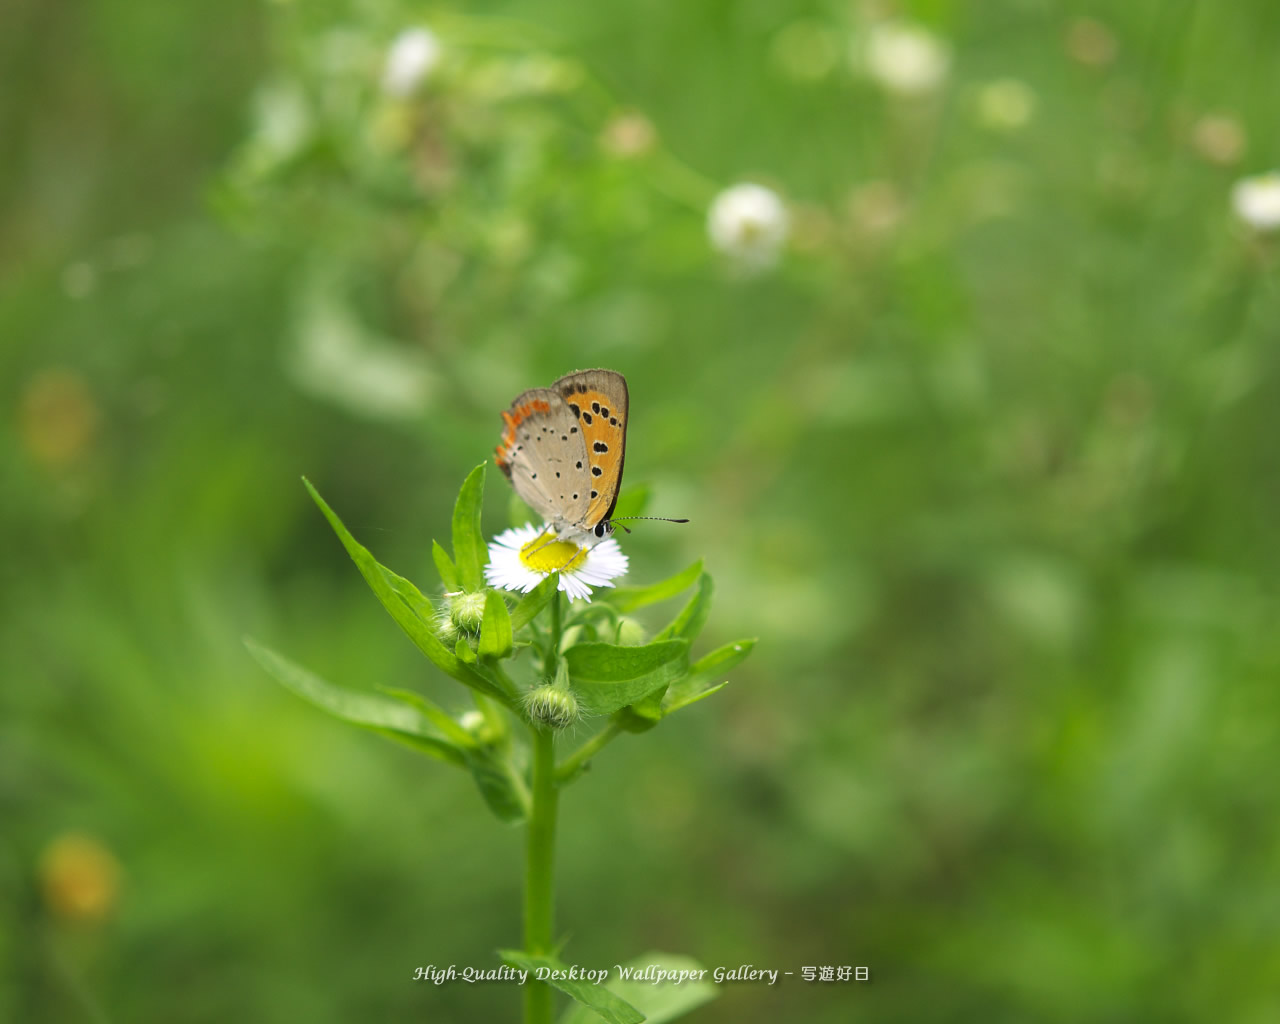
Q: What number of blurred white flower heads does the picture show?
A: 4